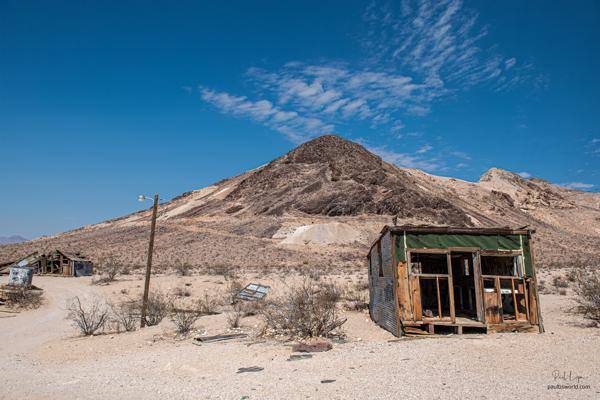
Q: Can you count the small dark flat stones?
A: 3